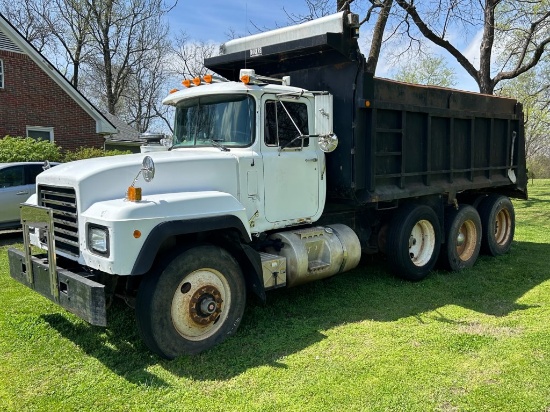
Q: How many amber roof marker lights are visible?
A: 5